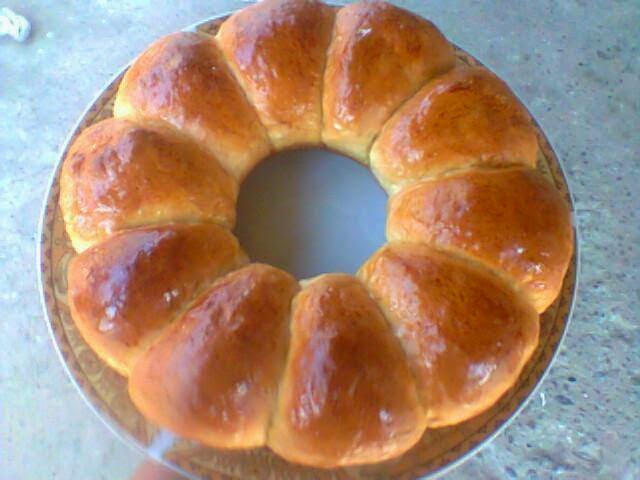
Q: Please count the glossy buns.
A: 10